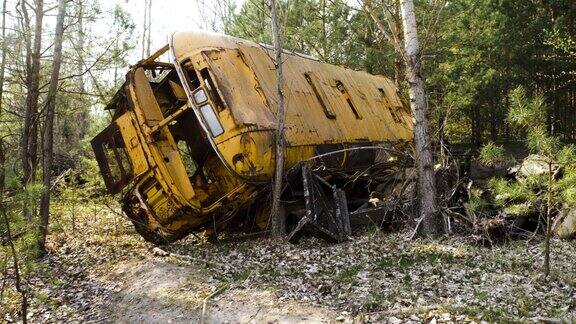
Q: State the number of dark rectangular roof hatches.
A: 3